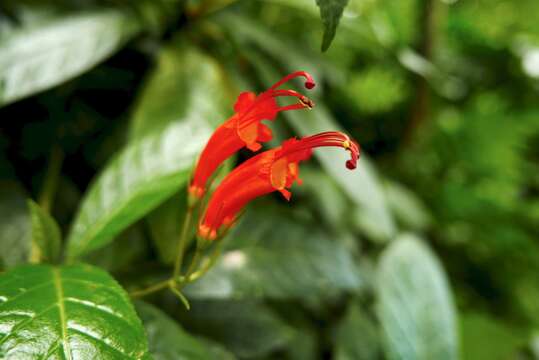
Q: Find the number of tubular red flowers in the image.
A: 2